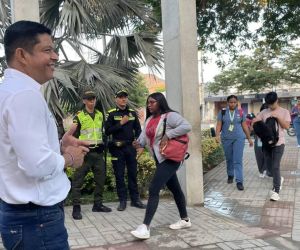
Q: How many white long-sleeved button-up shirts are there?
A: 1